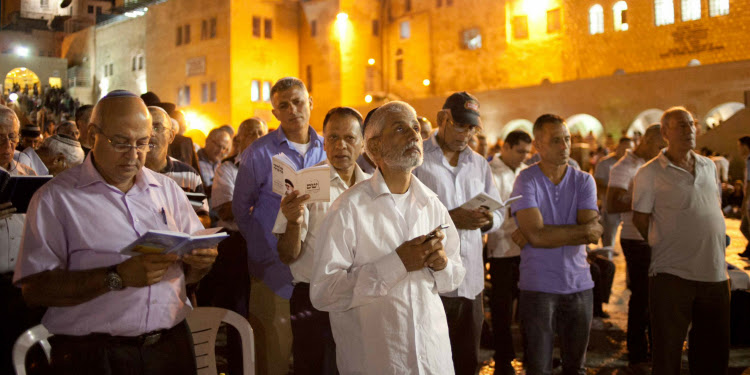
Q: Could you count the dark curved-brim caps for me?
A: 1